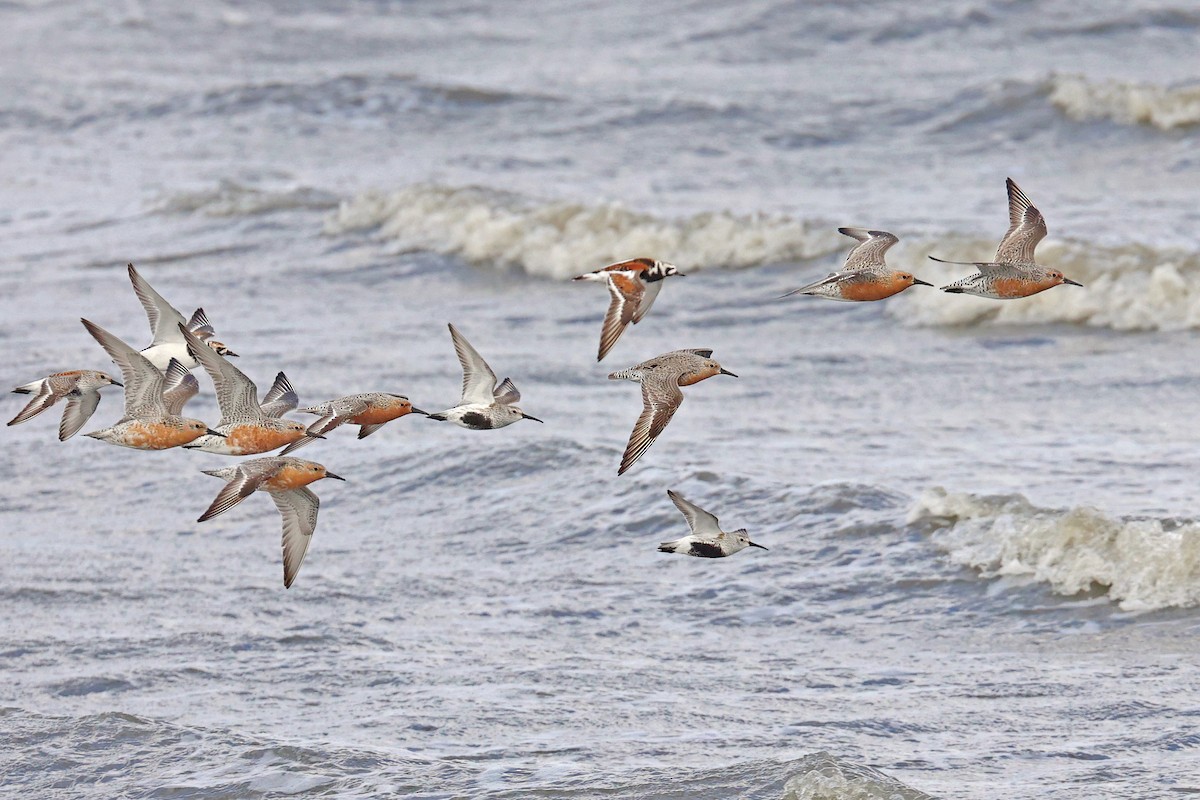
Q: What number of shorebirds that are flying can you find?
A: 12